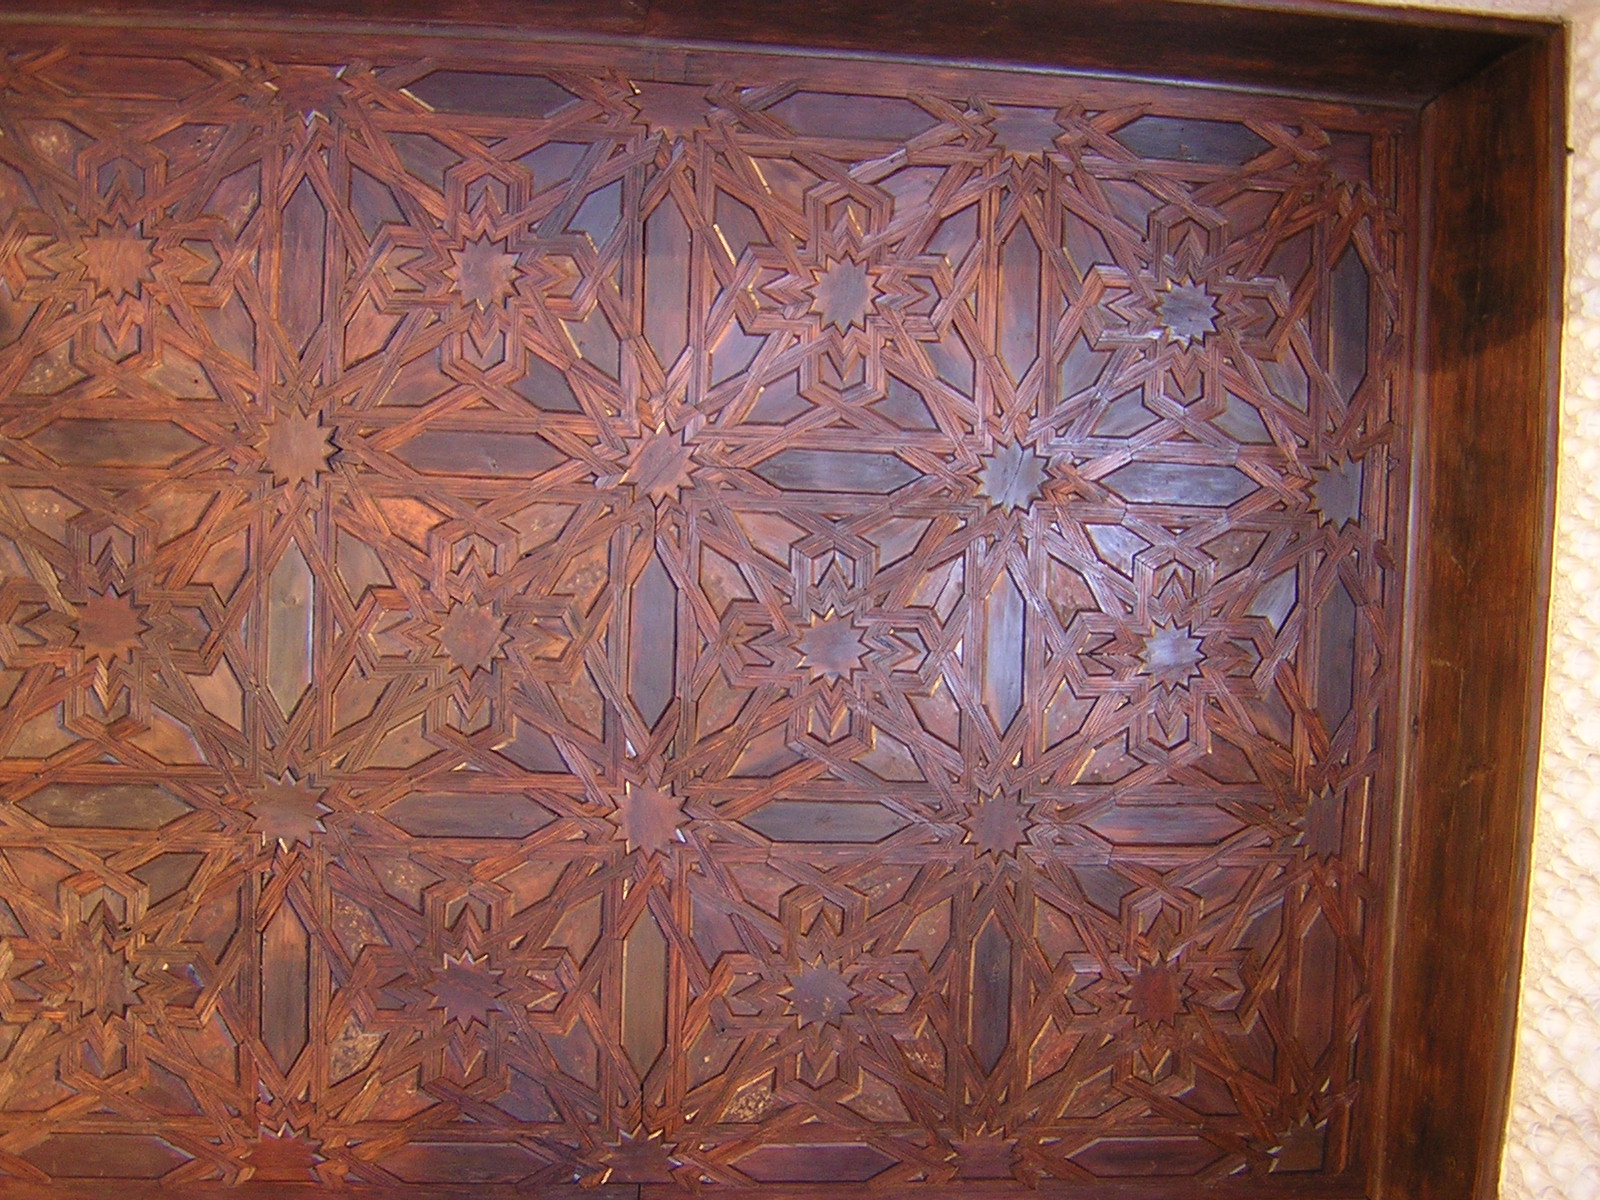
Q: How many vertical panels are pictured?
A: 12